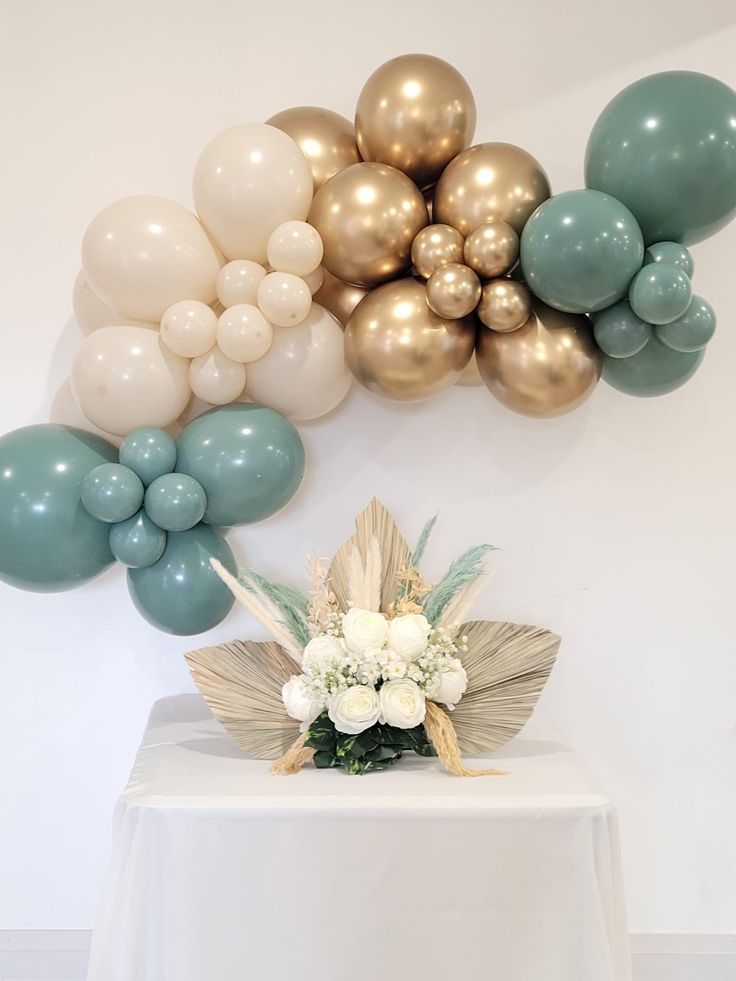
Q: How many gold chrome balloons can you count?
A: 11